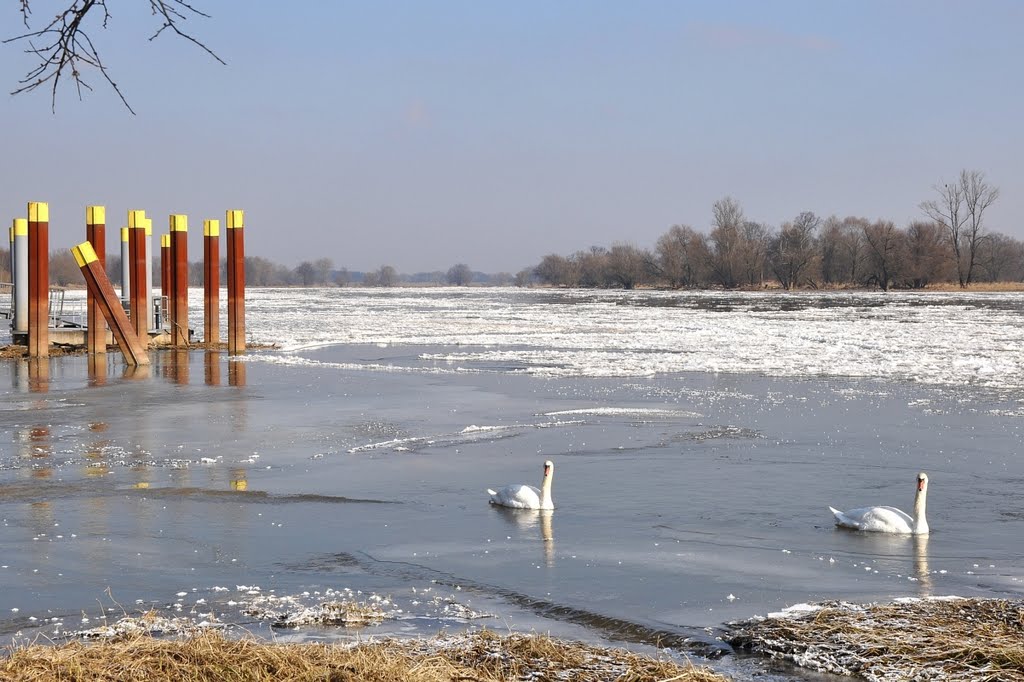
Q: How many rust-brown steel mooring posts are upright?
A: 7